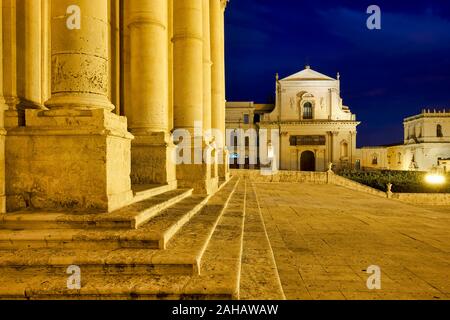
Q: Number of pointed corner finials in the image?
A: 2